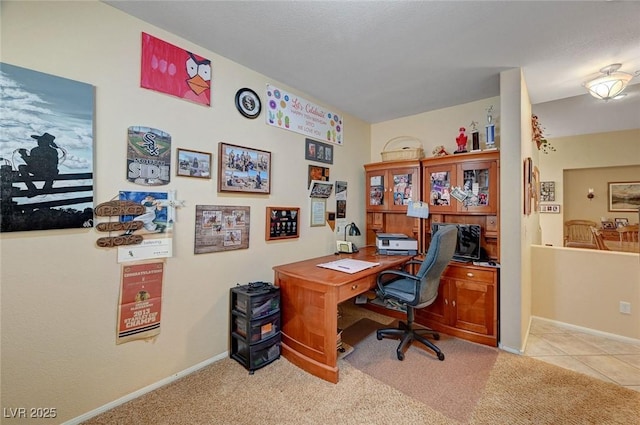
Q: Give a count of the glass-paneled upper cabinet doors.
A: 4